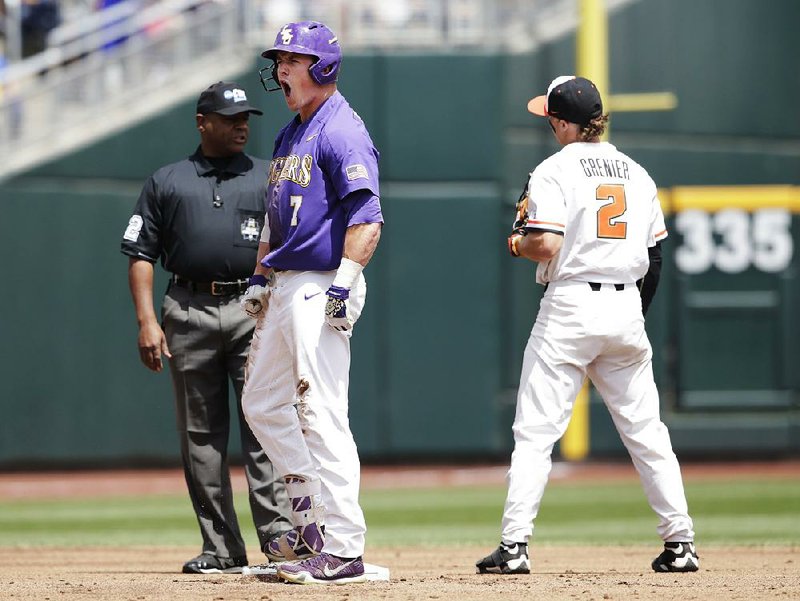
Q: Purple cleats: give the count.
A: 2